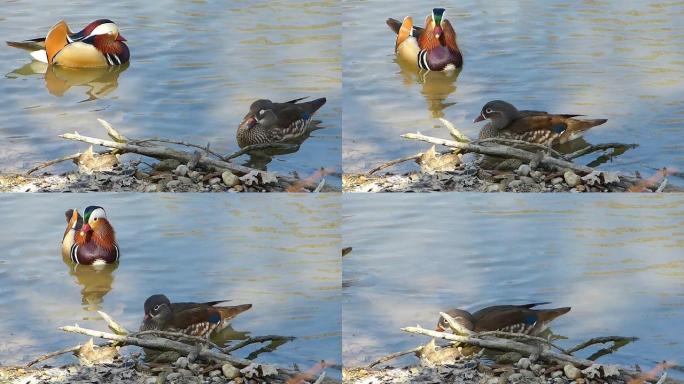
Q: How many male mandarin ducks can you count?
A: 3